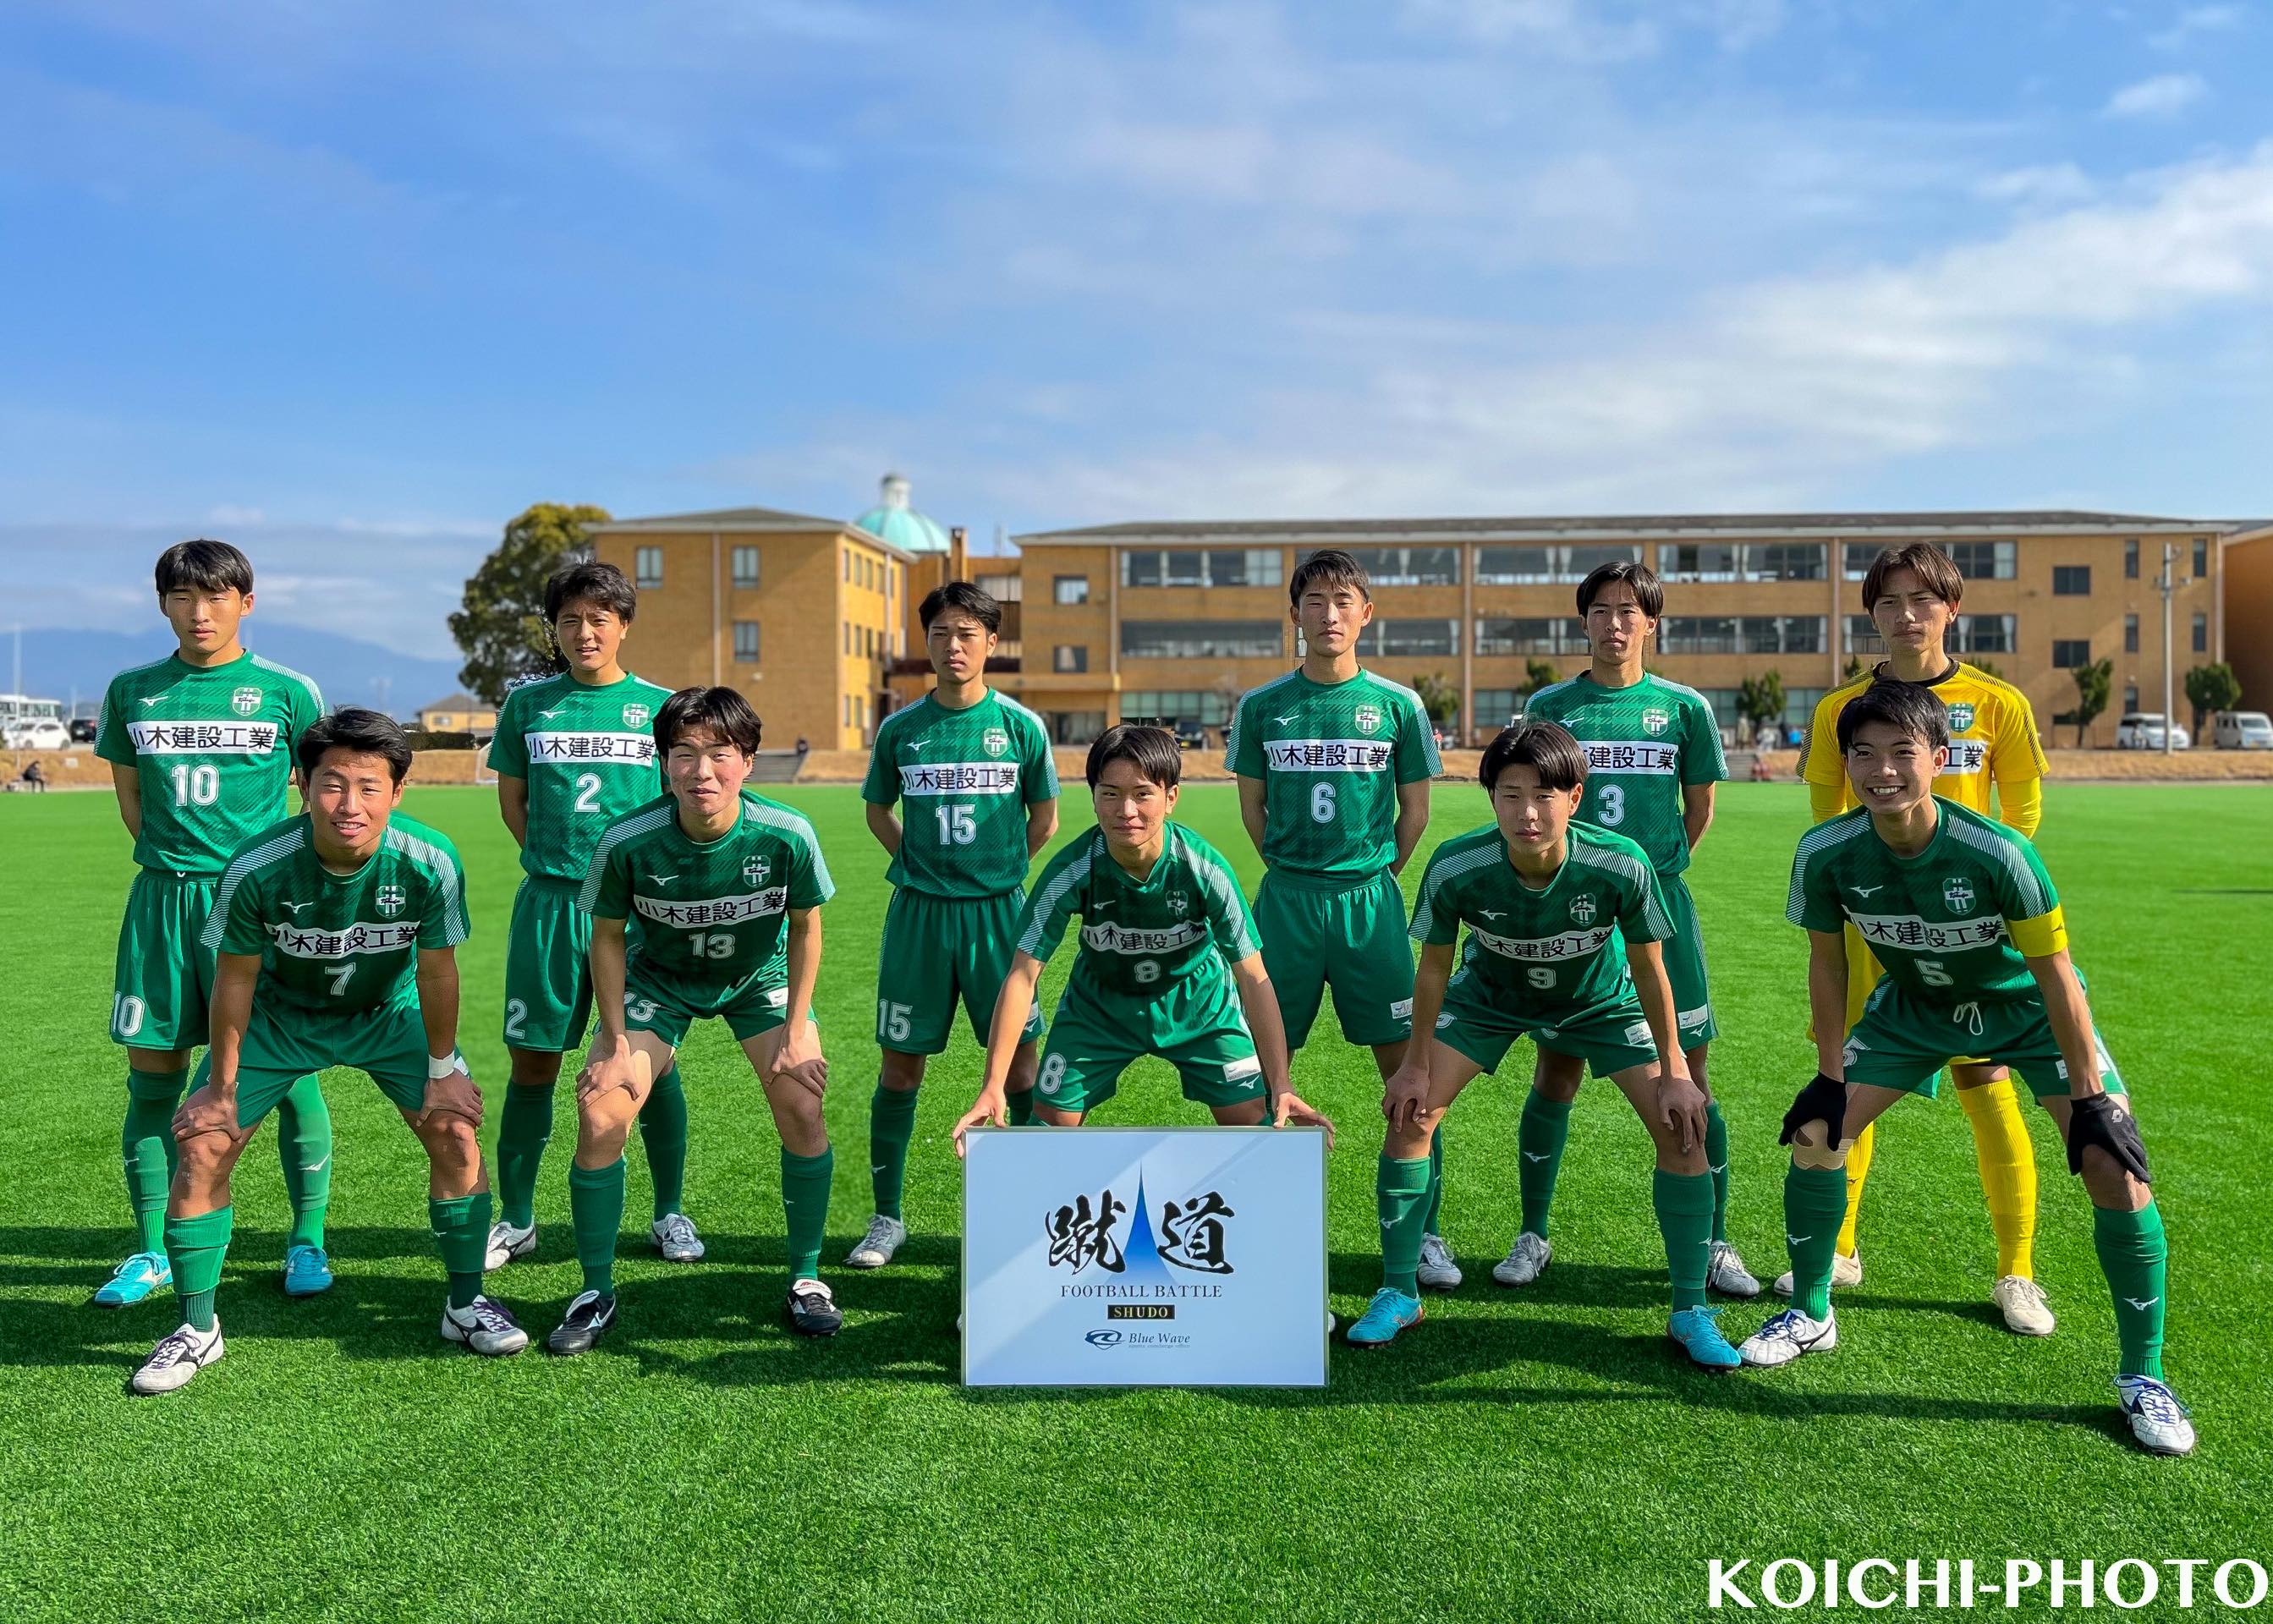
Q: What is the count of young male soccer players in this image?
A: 11